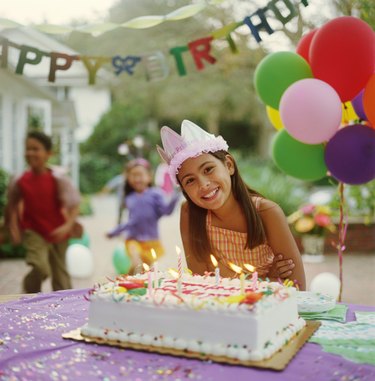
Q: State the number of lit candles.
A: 7